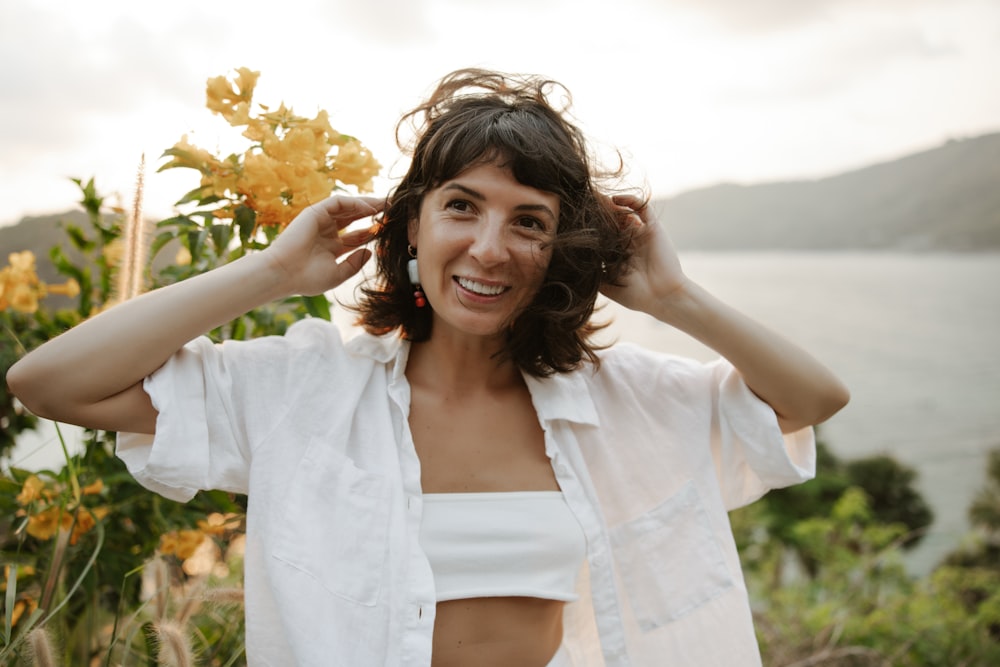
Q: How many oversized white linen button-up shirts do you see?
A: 1